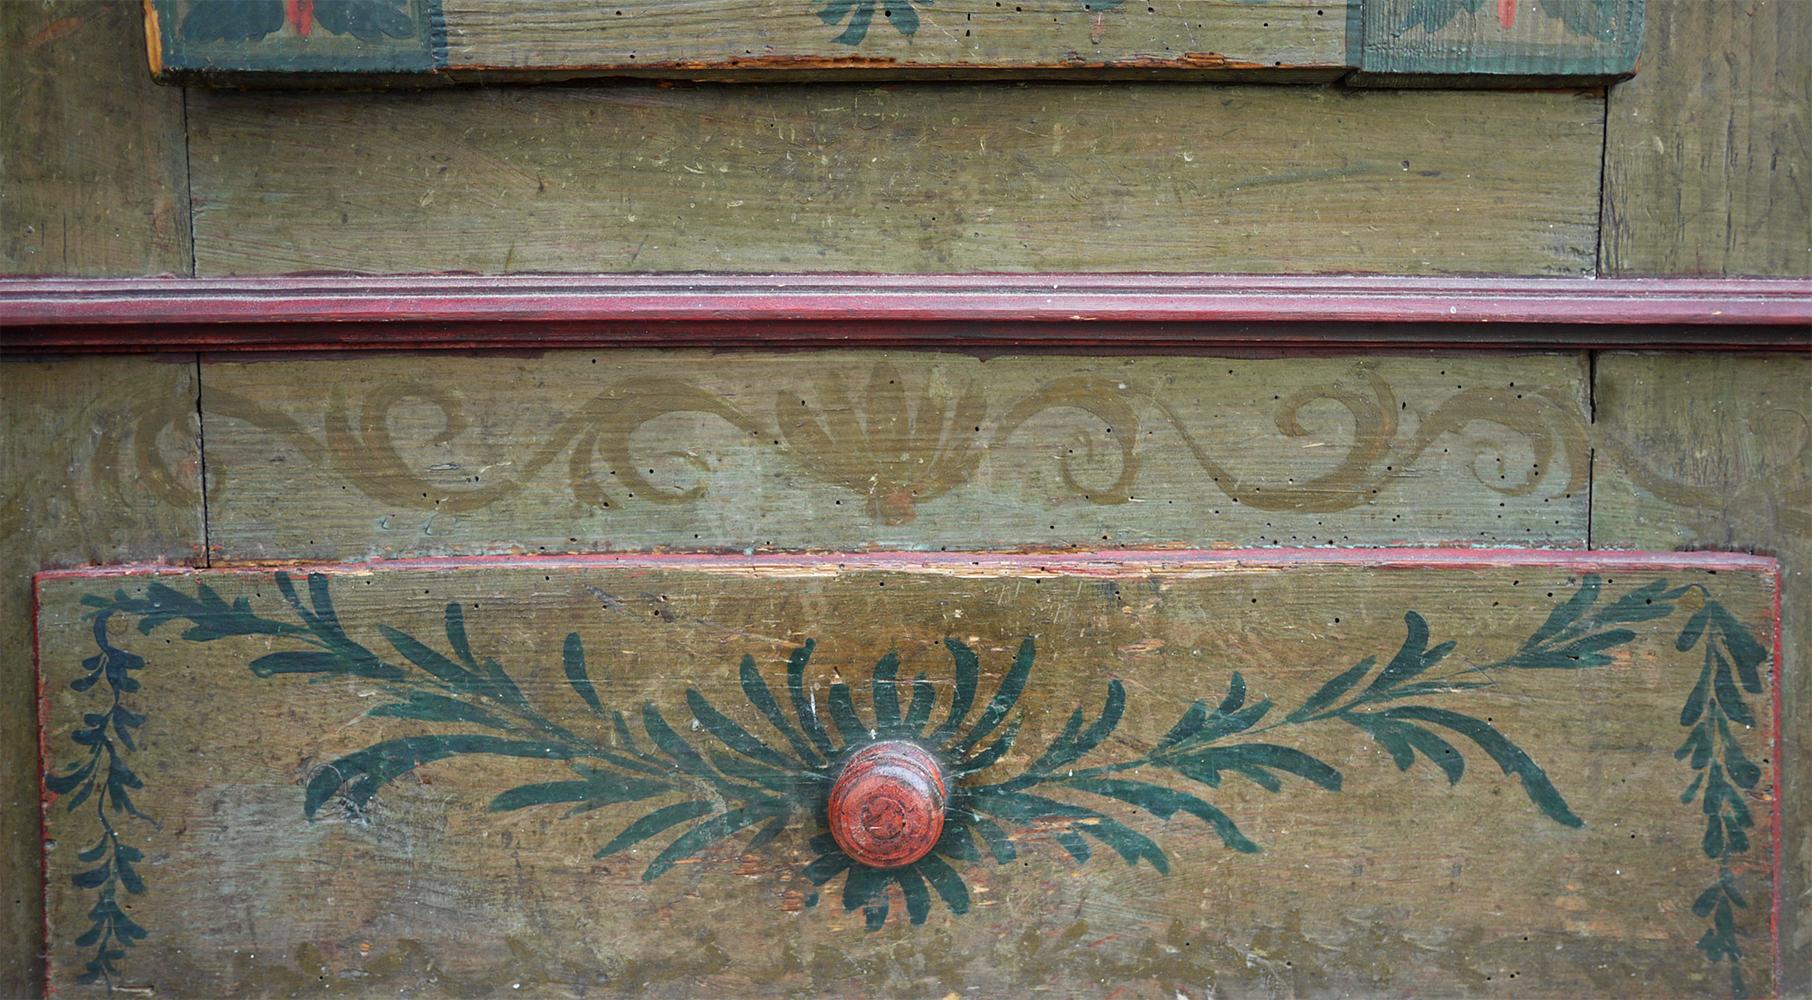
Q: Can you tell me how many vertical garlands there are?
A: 2